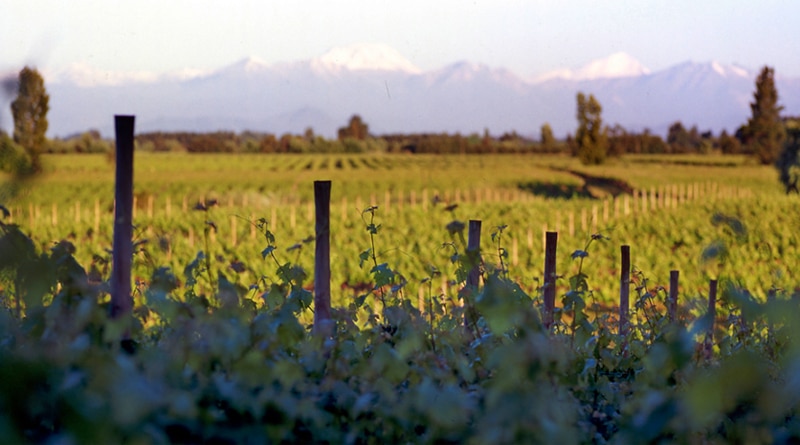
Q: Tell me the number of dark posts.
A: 7